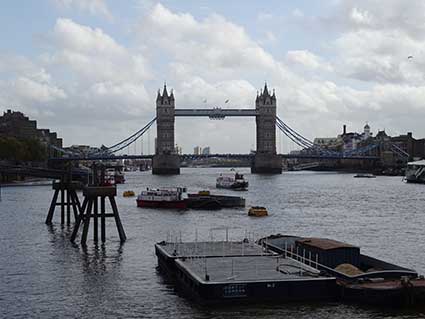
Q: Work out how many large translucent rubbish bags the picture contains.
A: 0